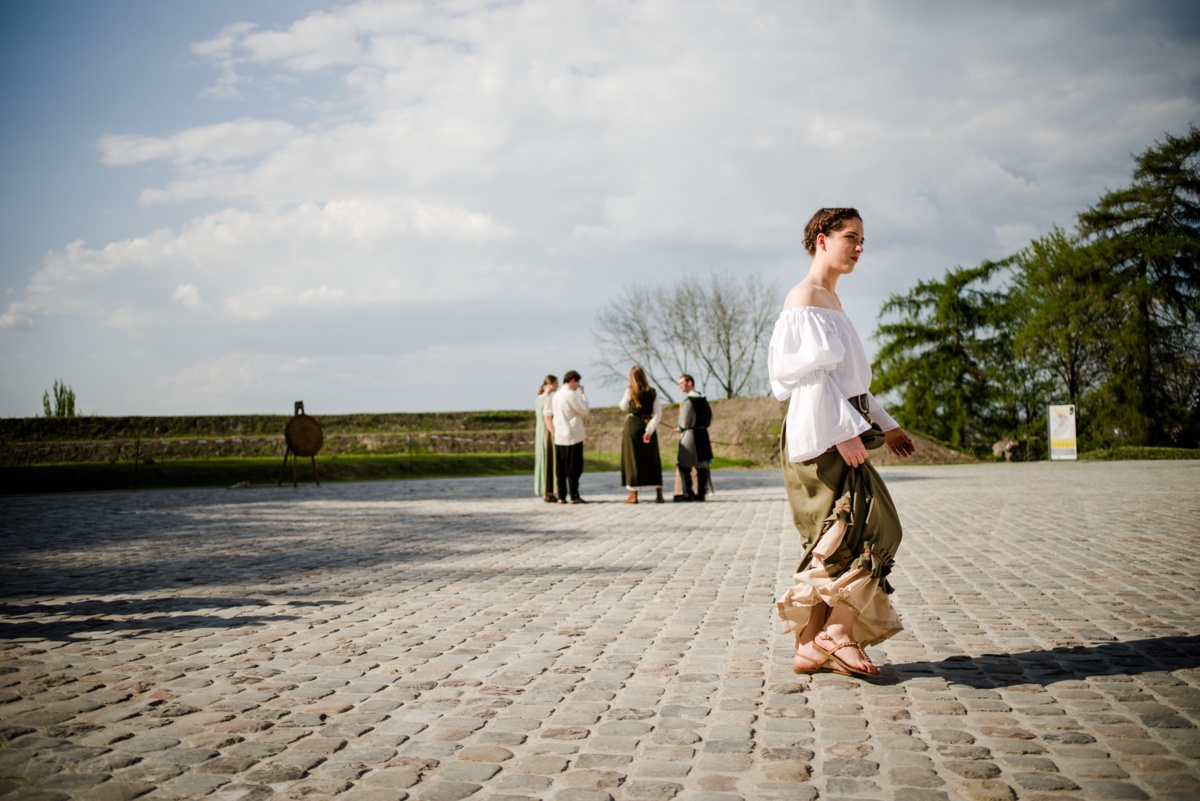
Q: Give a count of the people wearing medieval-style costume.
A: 5